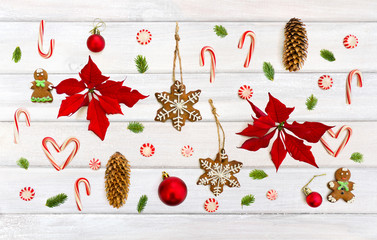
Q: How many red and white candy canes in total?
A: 10